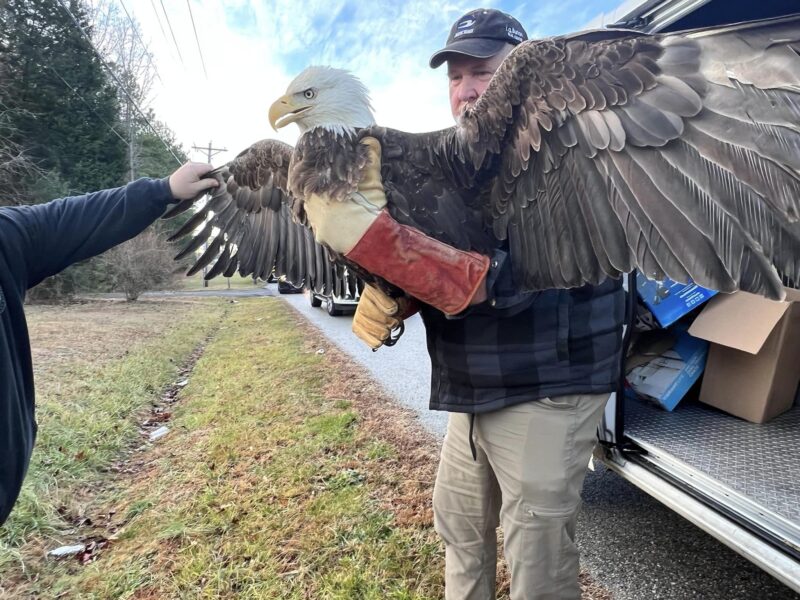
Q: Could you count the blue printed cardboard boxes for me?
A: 2